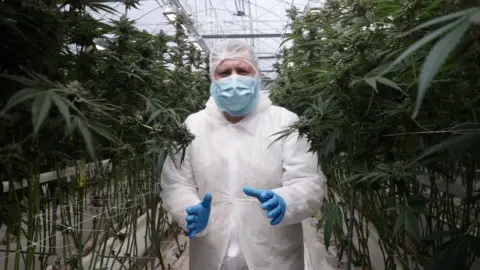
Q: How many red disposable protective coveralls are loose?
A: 0